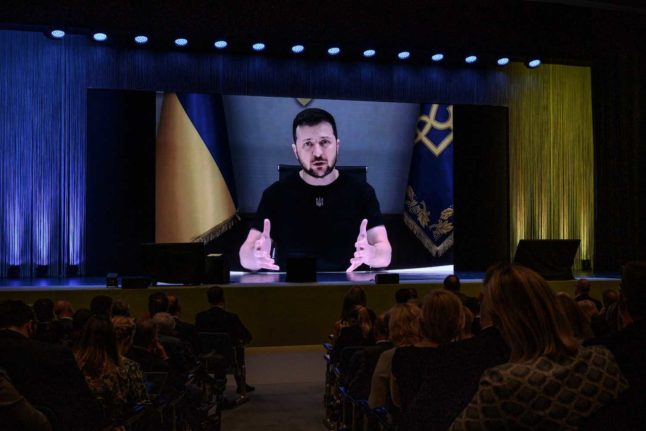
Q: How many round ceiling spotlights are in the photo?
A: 14